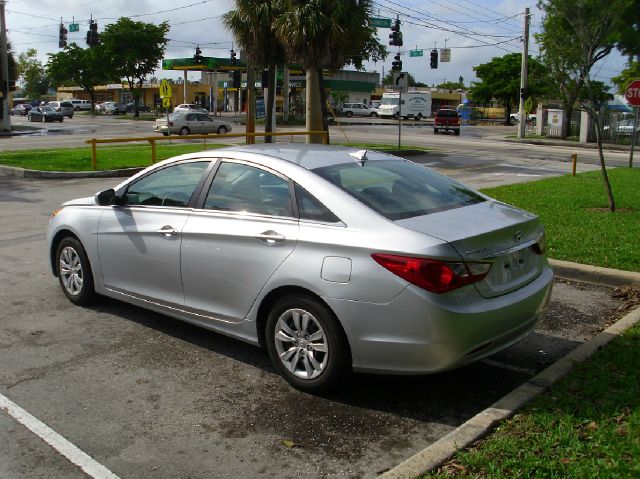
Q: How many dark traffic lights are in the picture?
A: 7